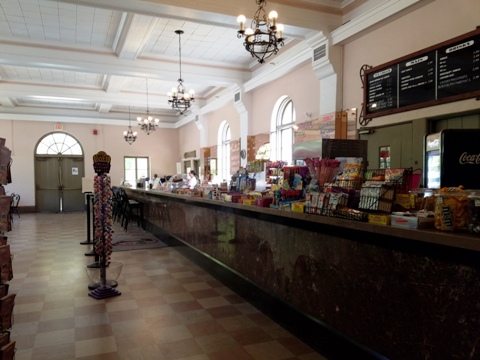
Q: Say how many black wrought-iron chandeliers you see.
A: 4